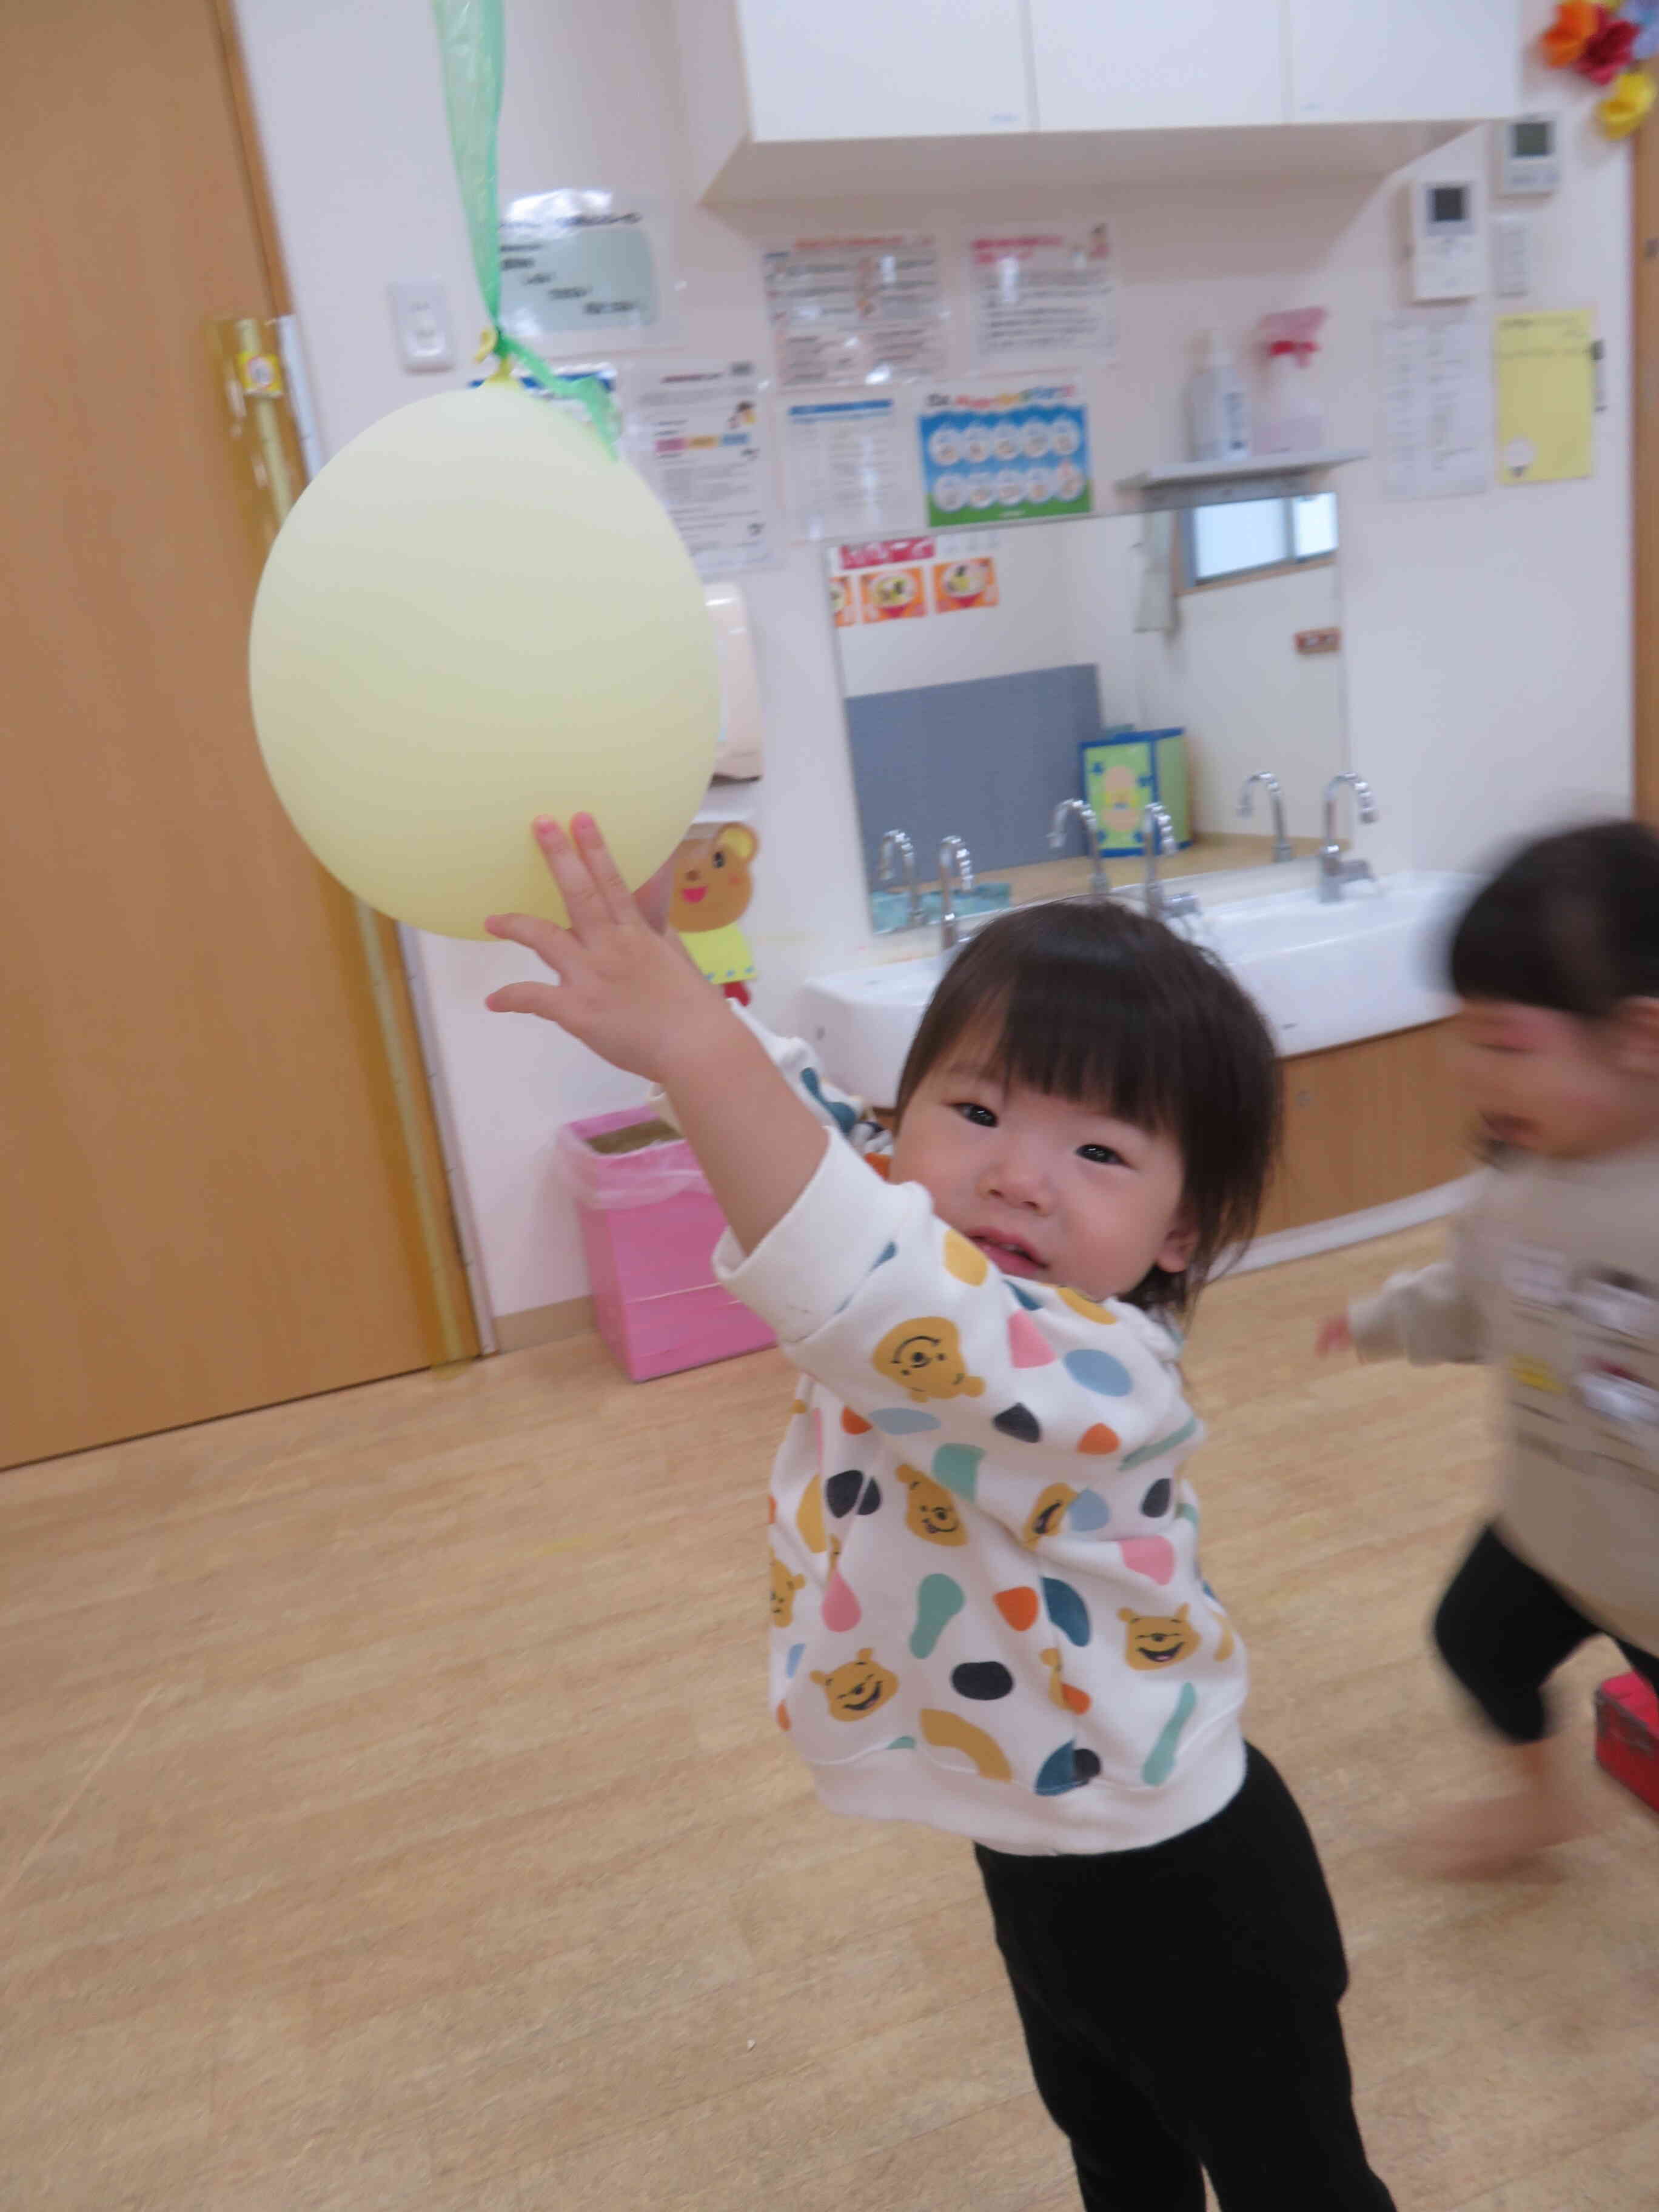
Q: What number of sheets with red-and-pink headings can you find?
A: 2